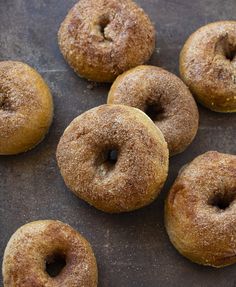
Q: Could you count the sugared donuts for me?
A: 7